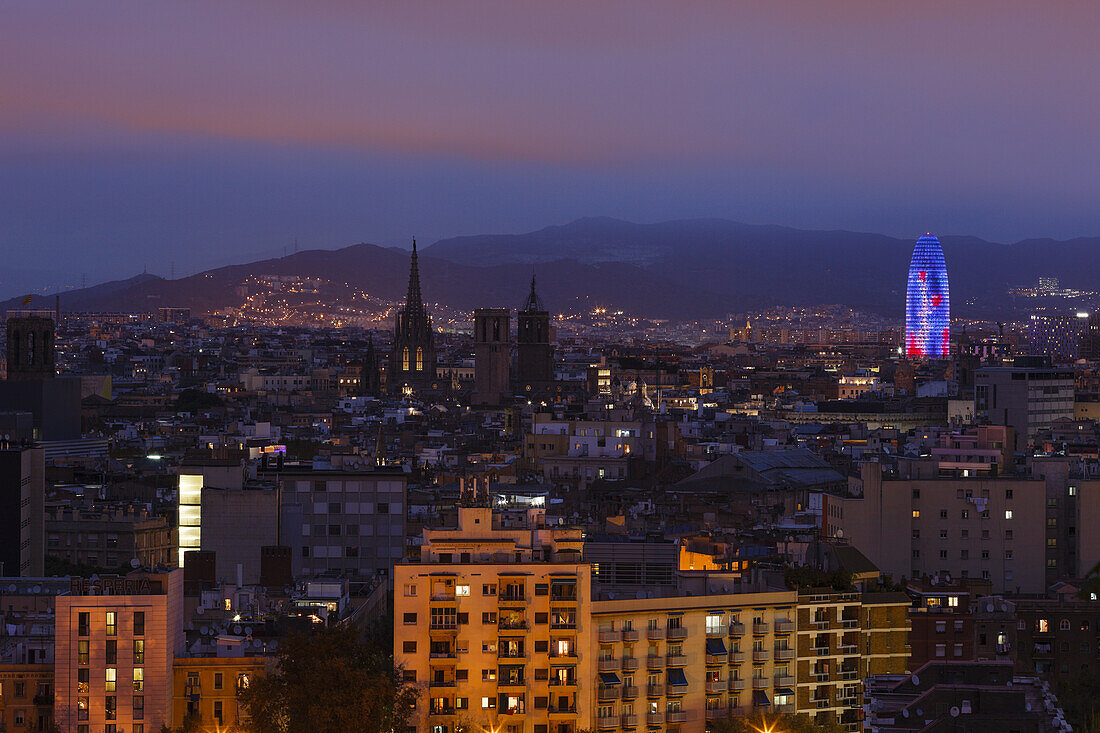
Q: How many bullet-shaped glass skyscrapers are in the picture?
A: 1